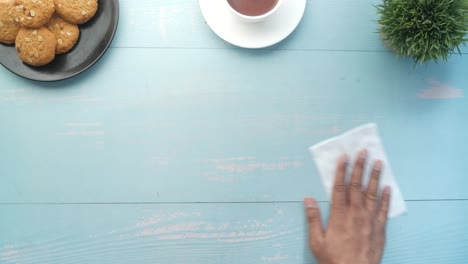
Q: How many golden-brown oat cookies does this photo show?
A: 5